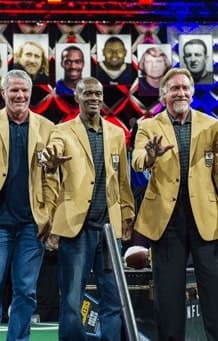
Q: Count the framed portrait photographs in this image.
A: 5